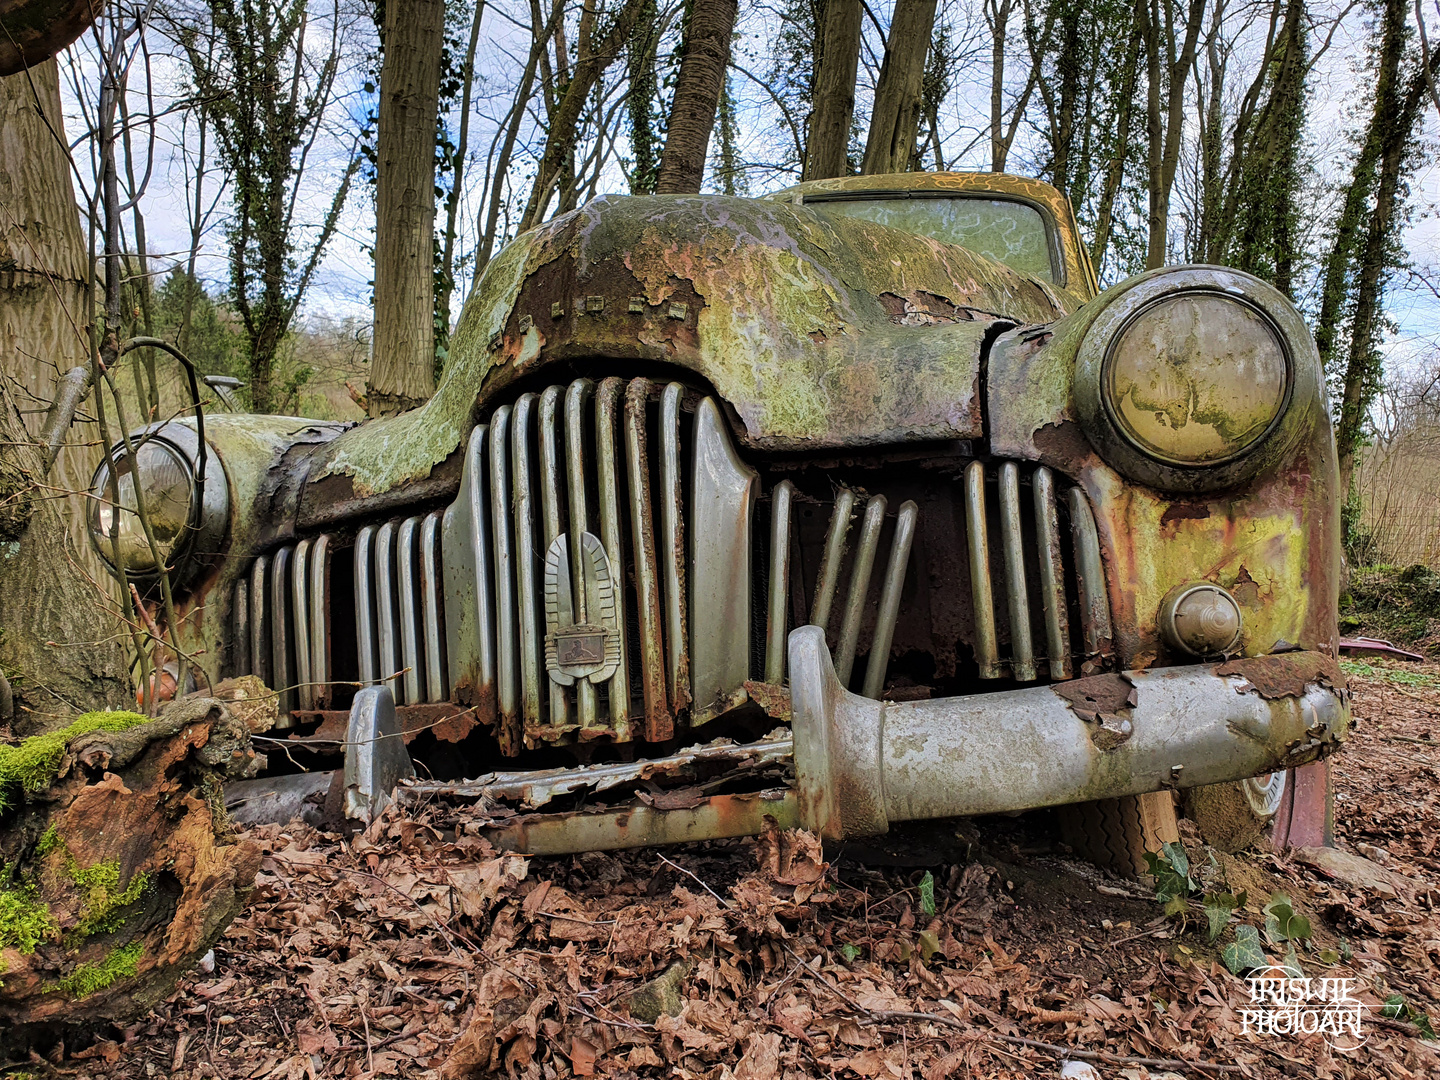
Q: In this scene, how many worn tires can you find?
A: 1